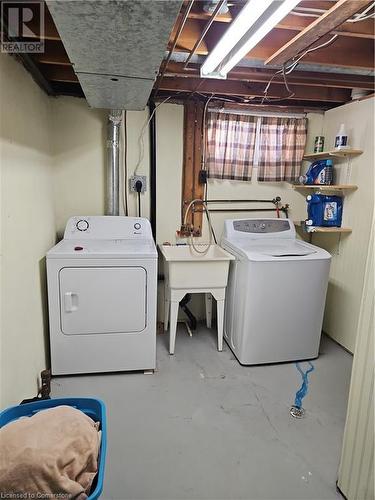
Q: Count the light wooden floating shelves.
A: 3